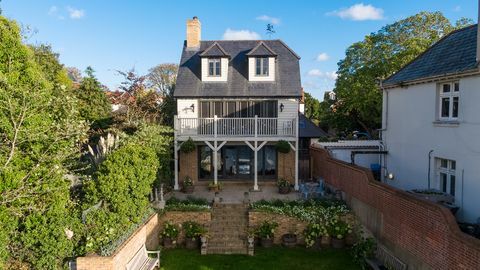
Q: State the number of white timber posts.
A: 4